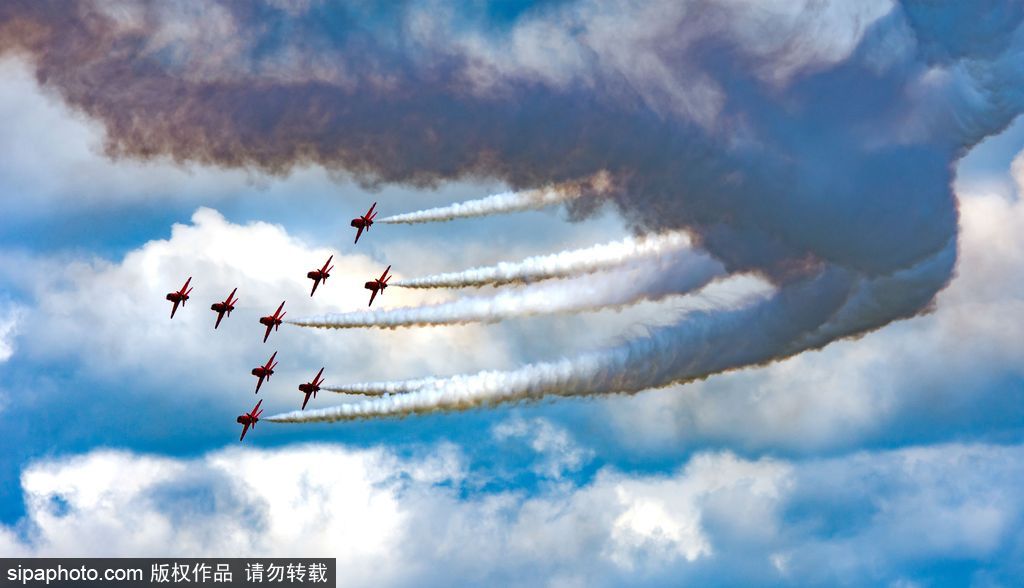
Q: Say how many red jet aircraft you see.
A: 9